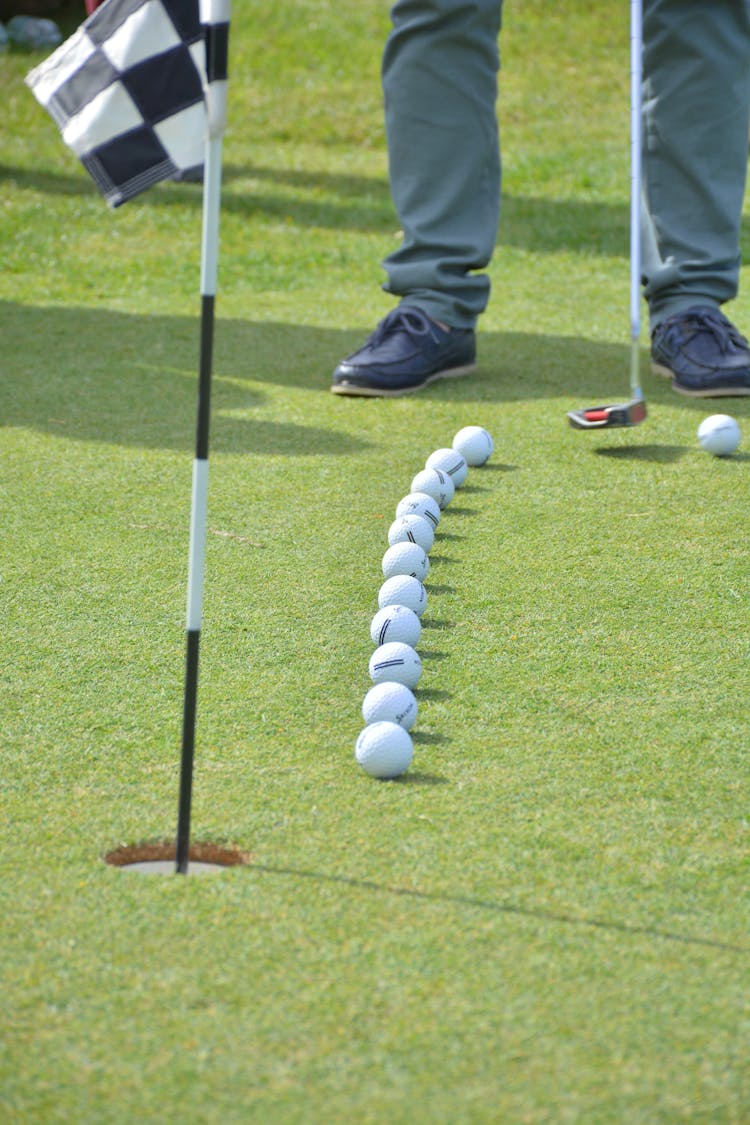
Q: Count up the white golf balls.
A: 12